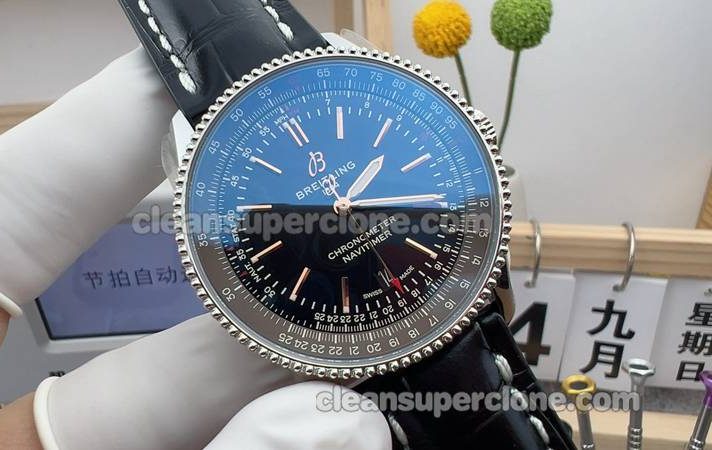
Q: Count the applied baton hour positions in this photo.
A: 11